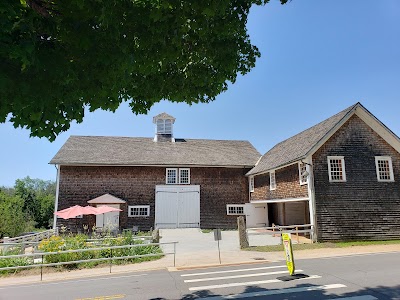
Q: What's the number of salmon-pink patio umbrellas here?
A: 3